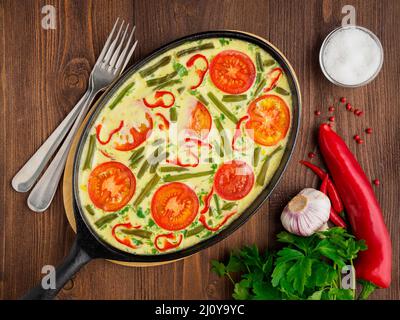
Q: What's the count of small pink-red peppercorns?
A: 13